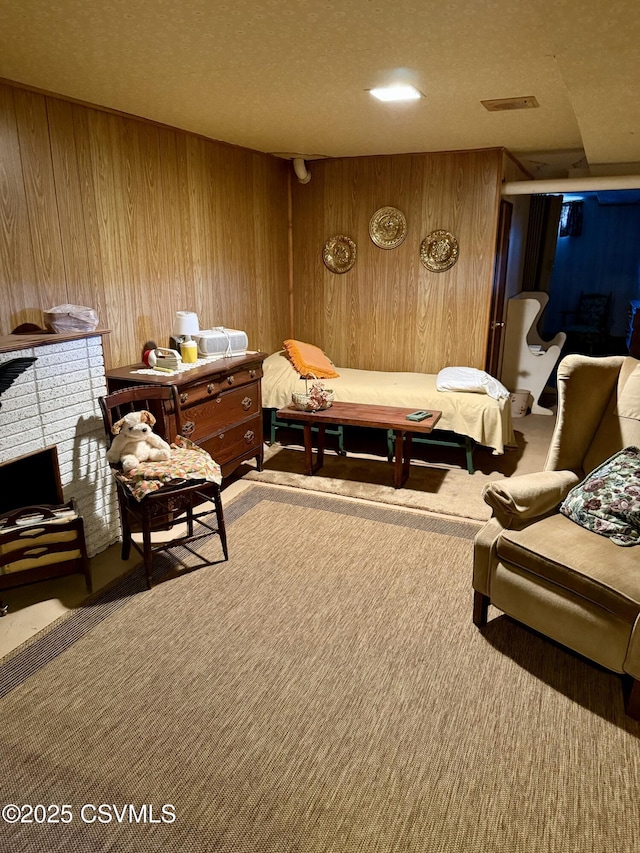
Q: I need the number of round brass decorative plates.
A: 3